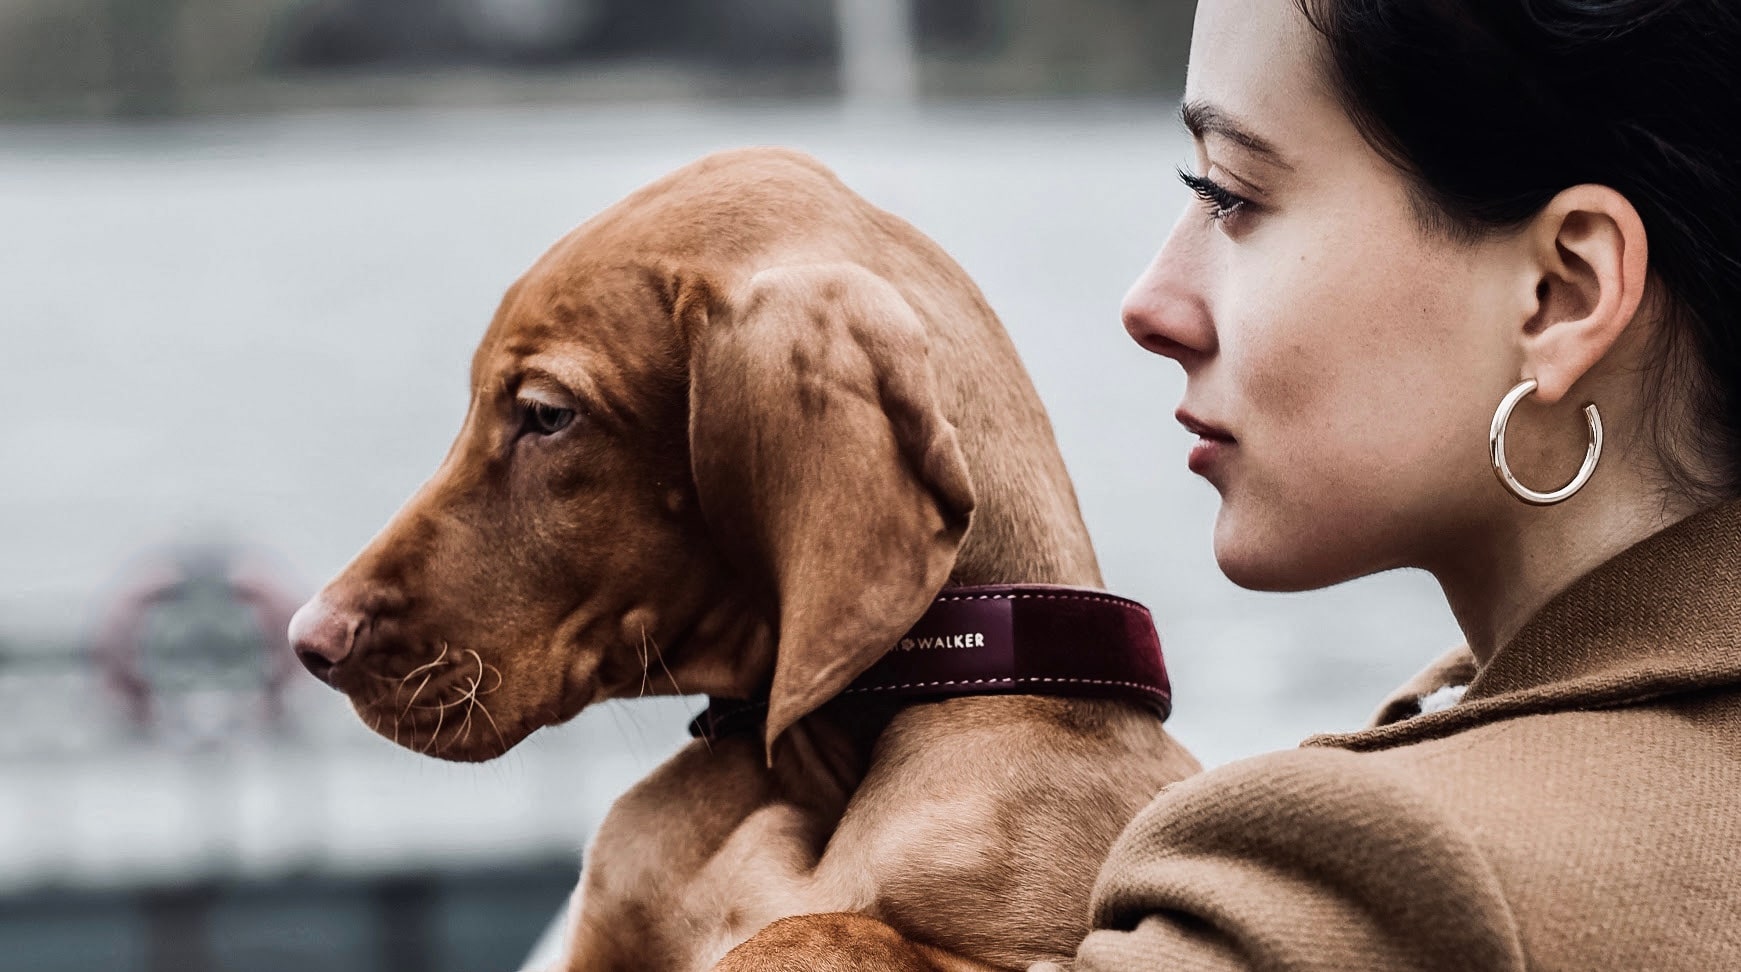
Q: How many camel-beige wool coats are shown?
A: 1